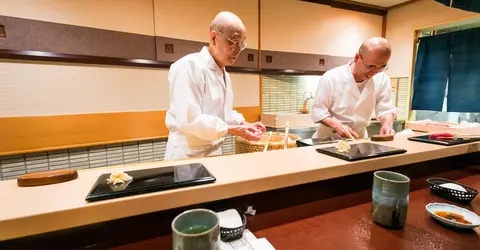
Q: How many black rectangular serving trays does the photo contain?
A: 3